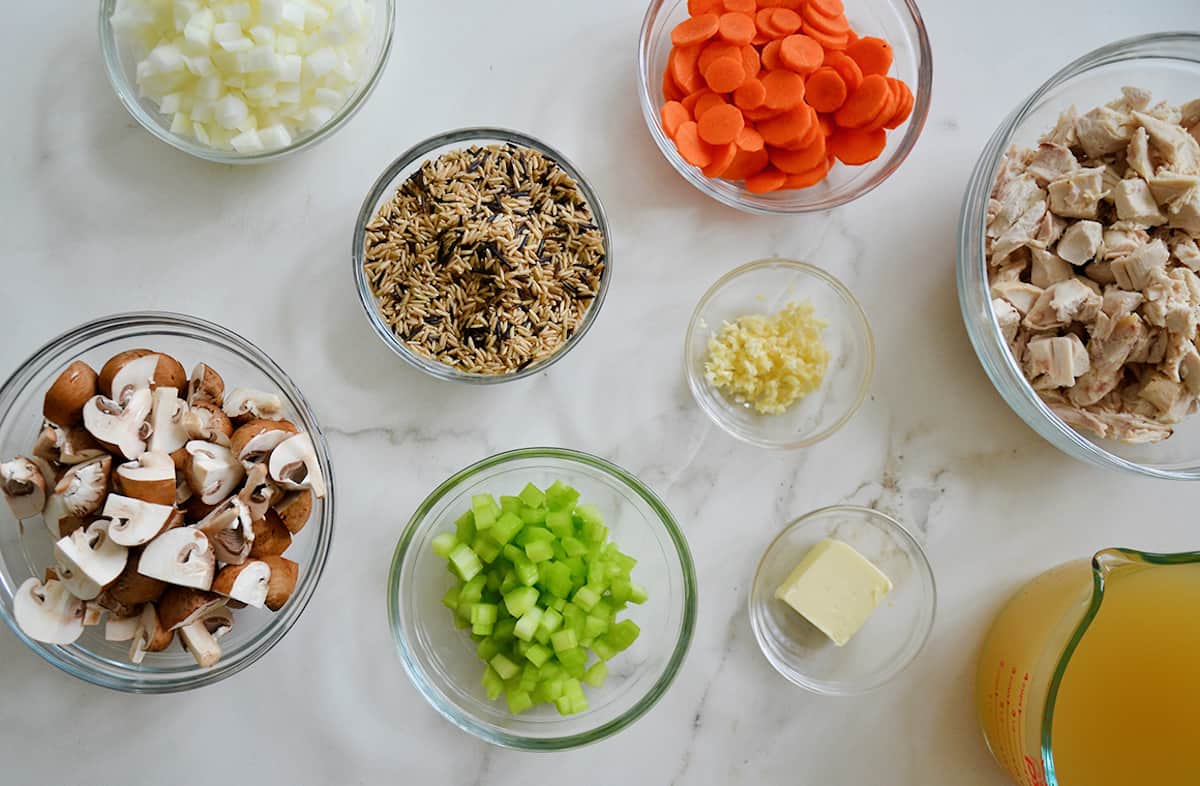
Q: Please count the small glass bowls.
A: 2